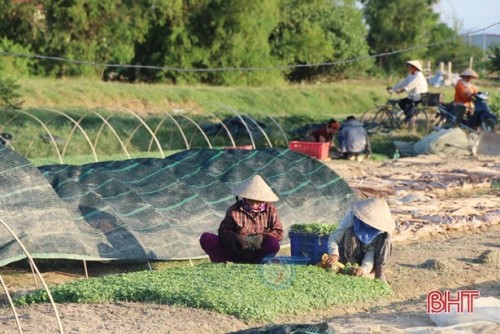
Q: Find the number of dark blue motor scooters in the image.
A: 1